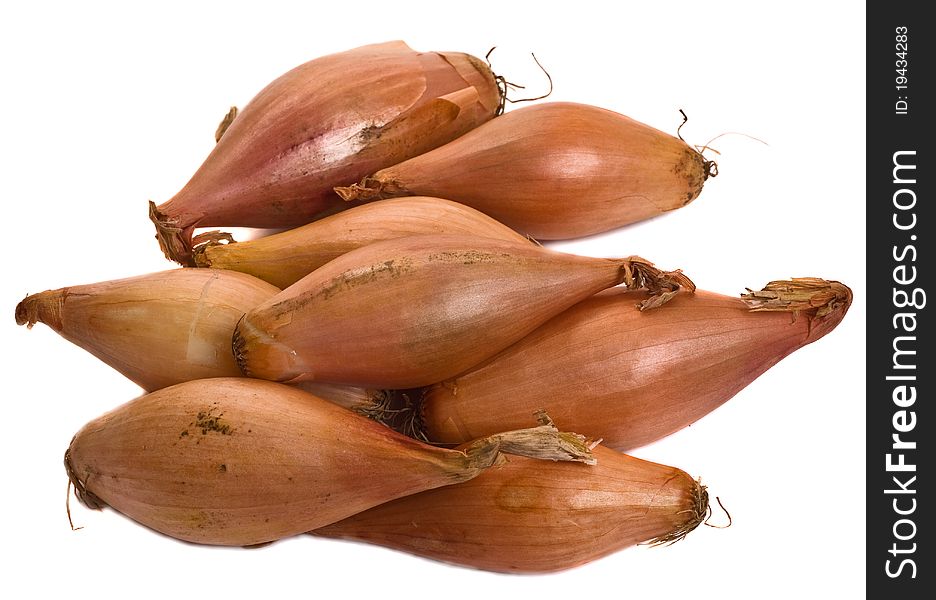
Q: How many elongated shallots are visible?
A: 8